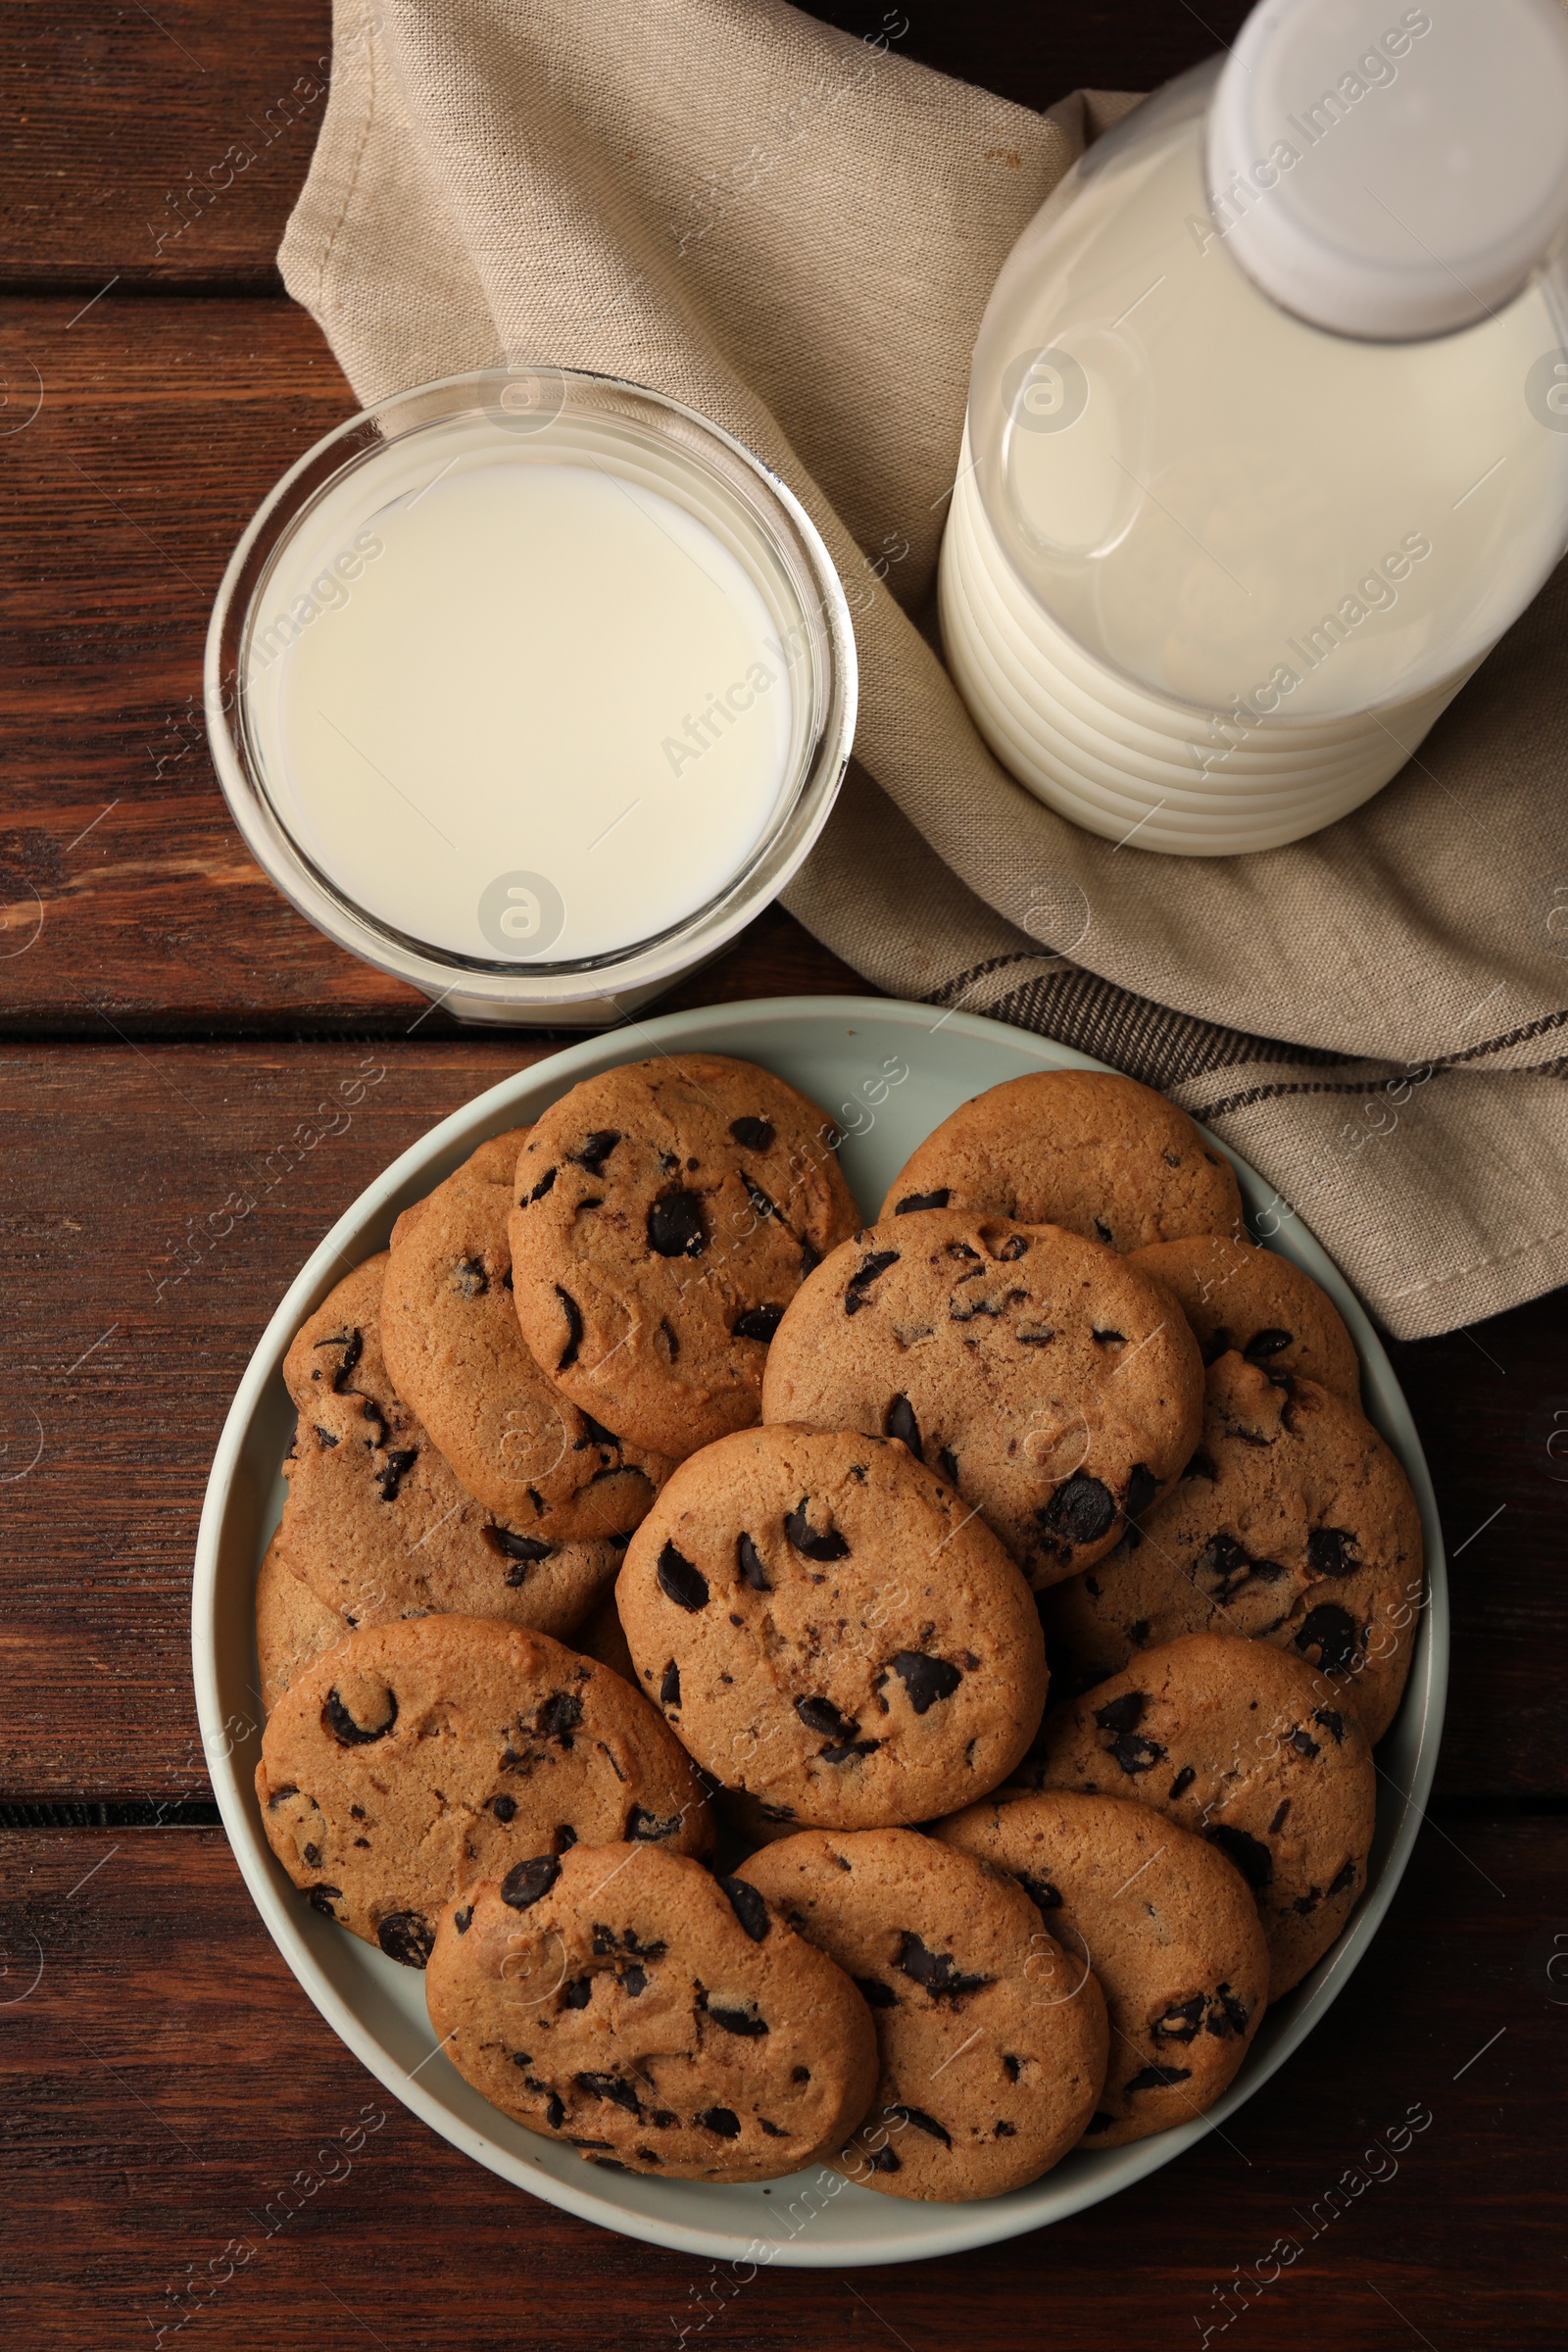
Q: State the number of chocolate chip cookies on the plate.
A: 14